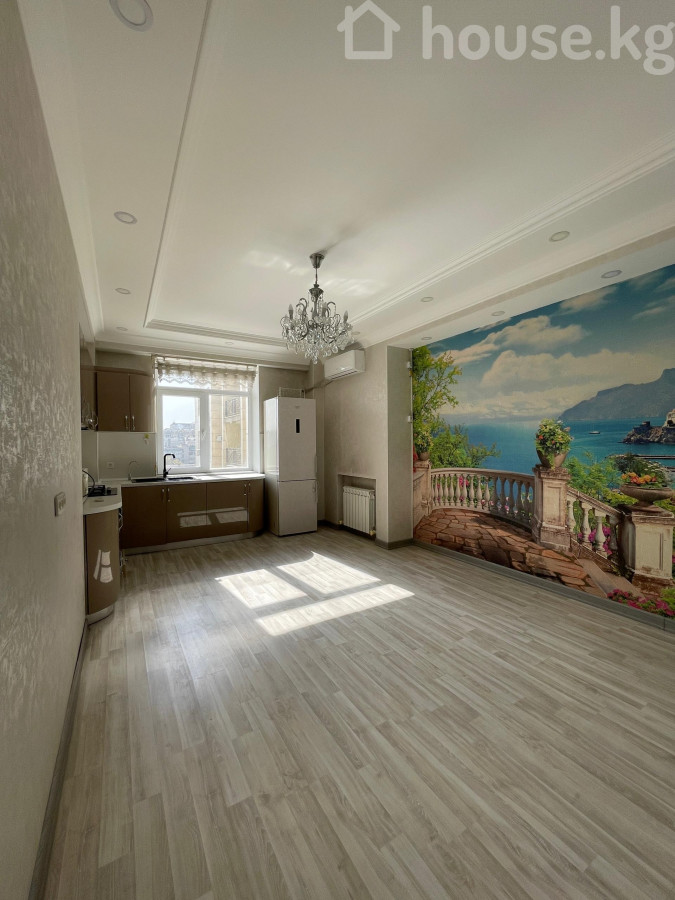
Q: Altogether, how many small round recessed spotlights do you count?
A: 11